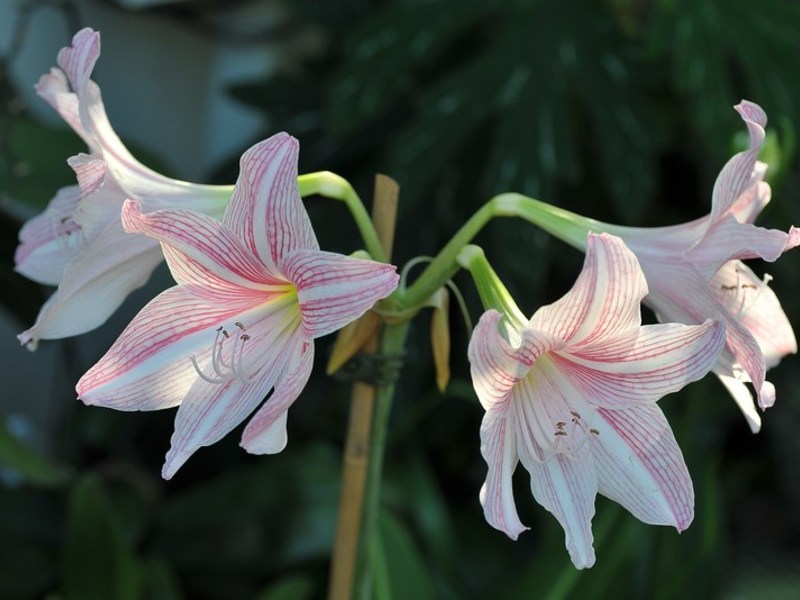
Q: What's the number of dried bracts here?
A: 2